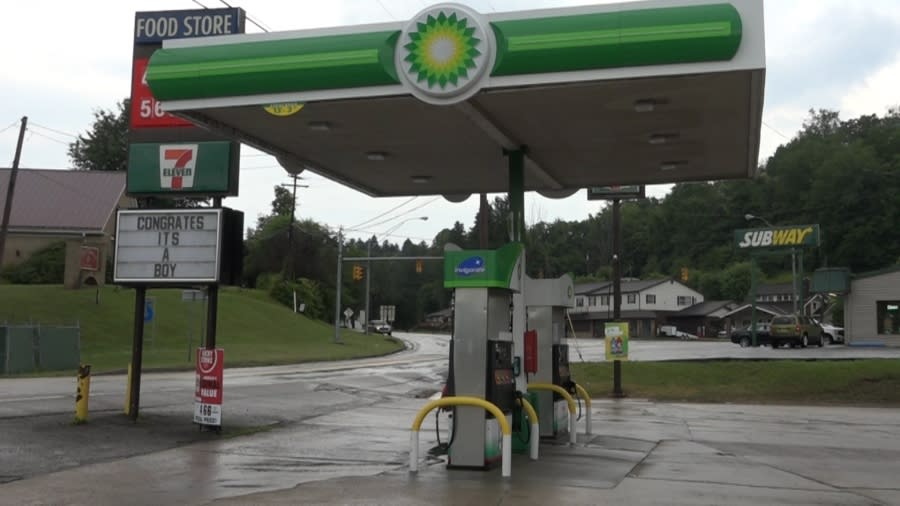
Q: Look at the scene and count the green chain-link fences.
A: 1